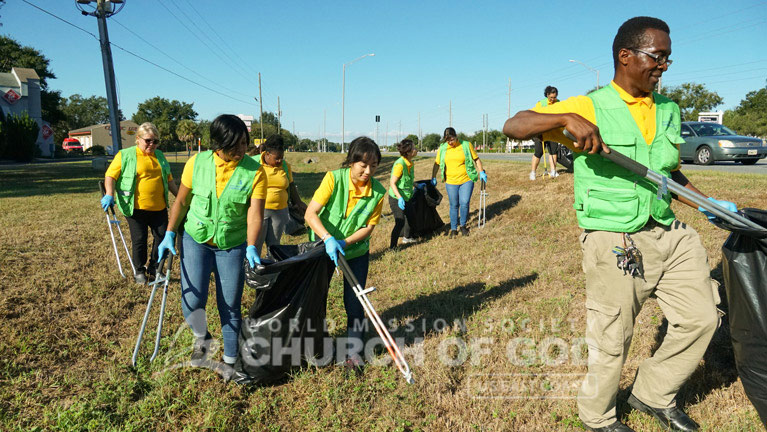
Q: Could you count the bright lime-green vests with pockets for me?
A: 8